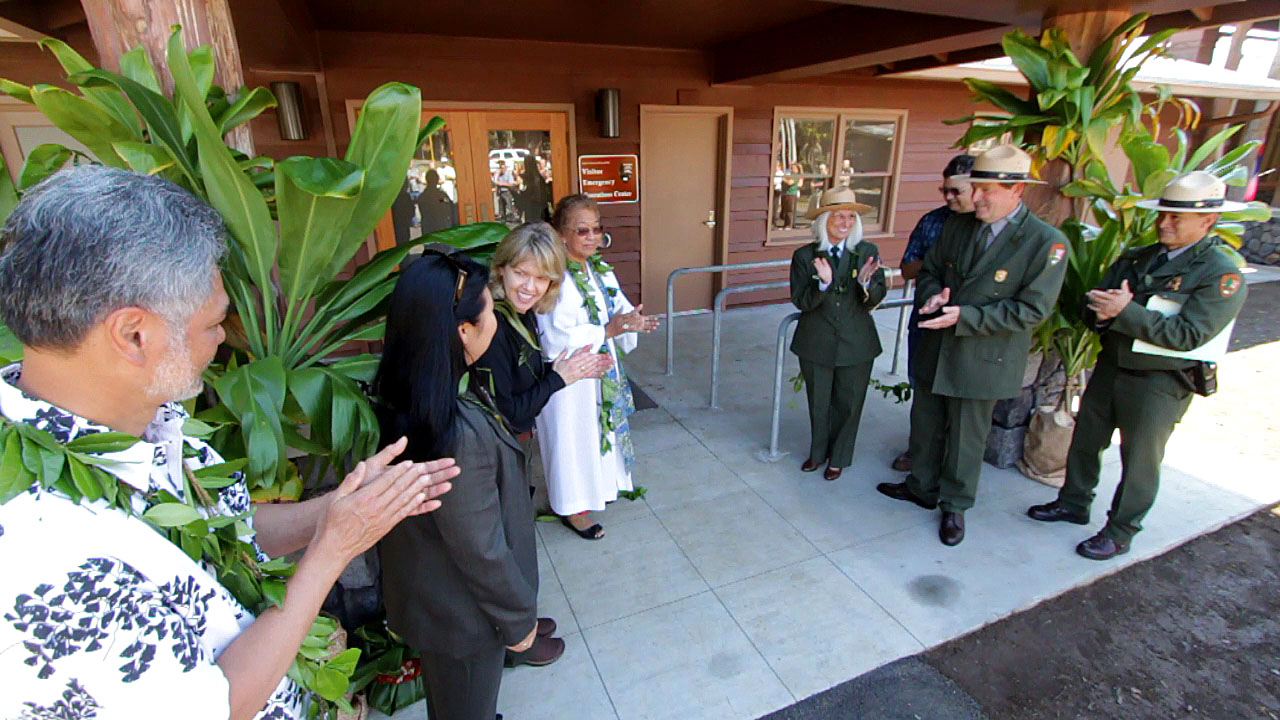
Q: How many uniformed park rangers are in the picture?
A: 3